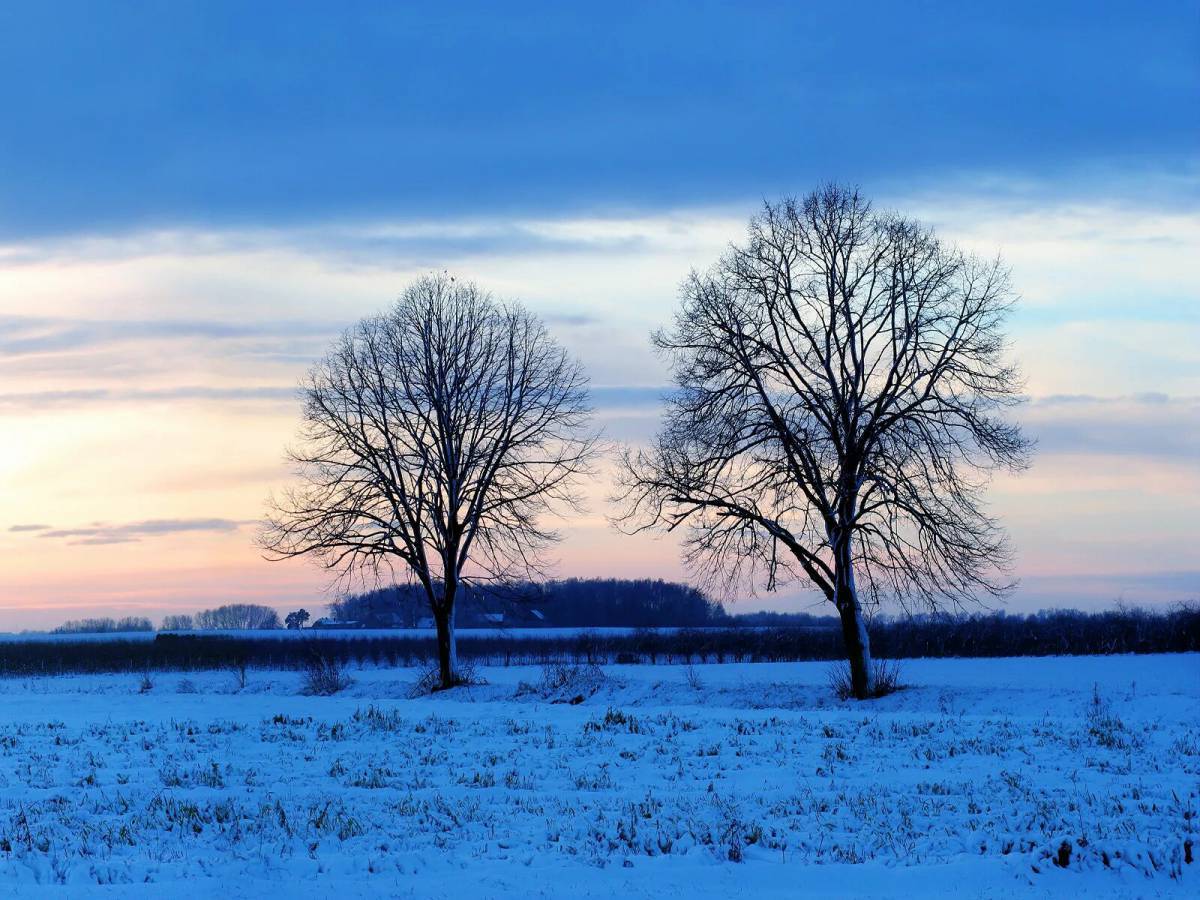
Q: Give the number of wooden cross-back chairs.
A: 0